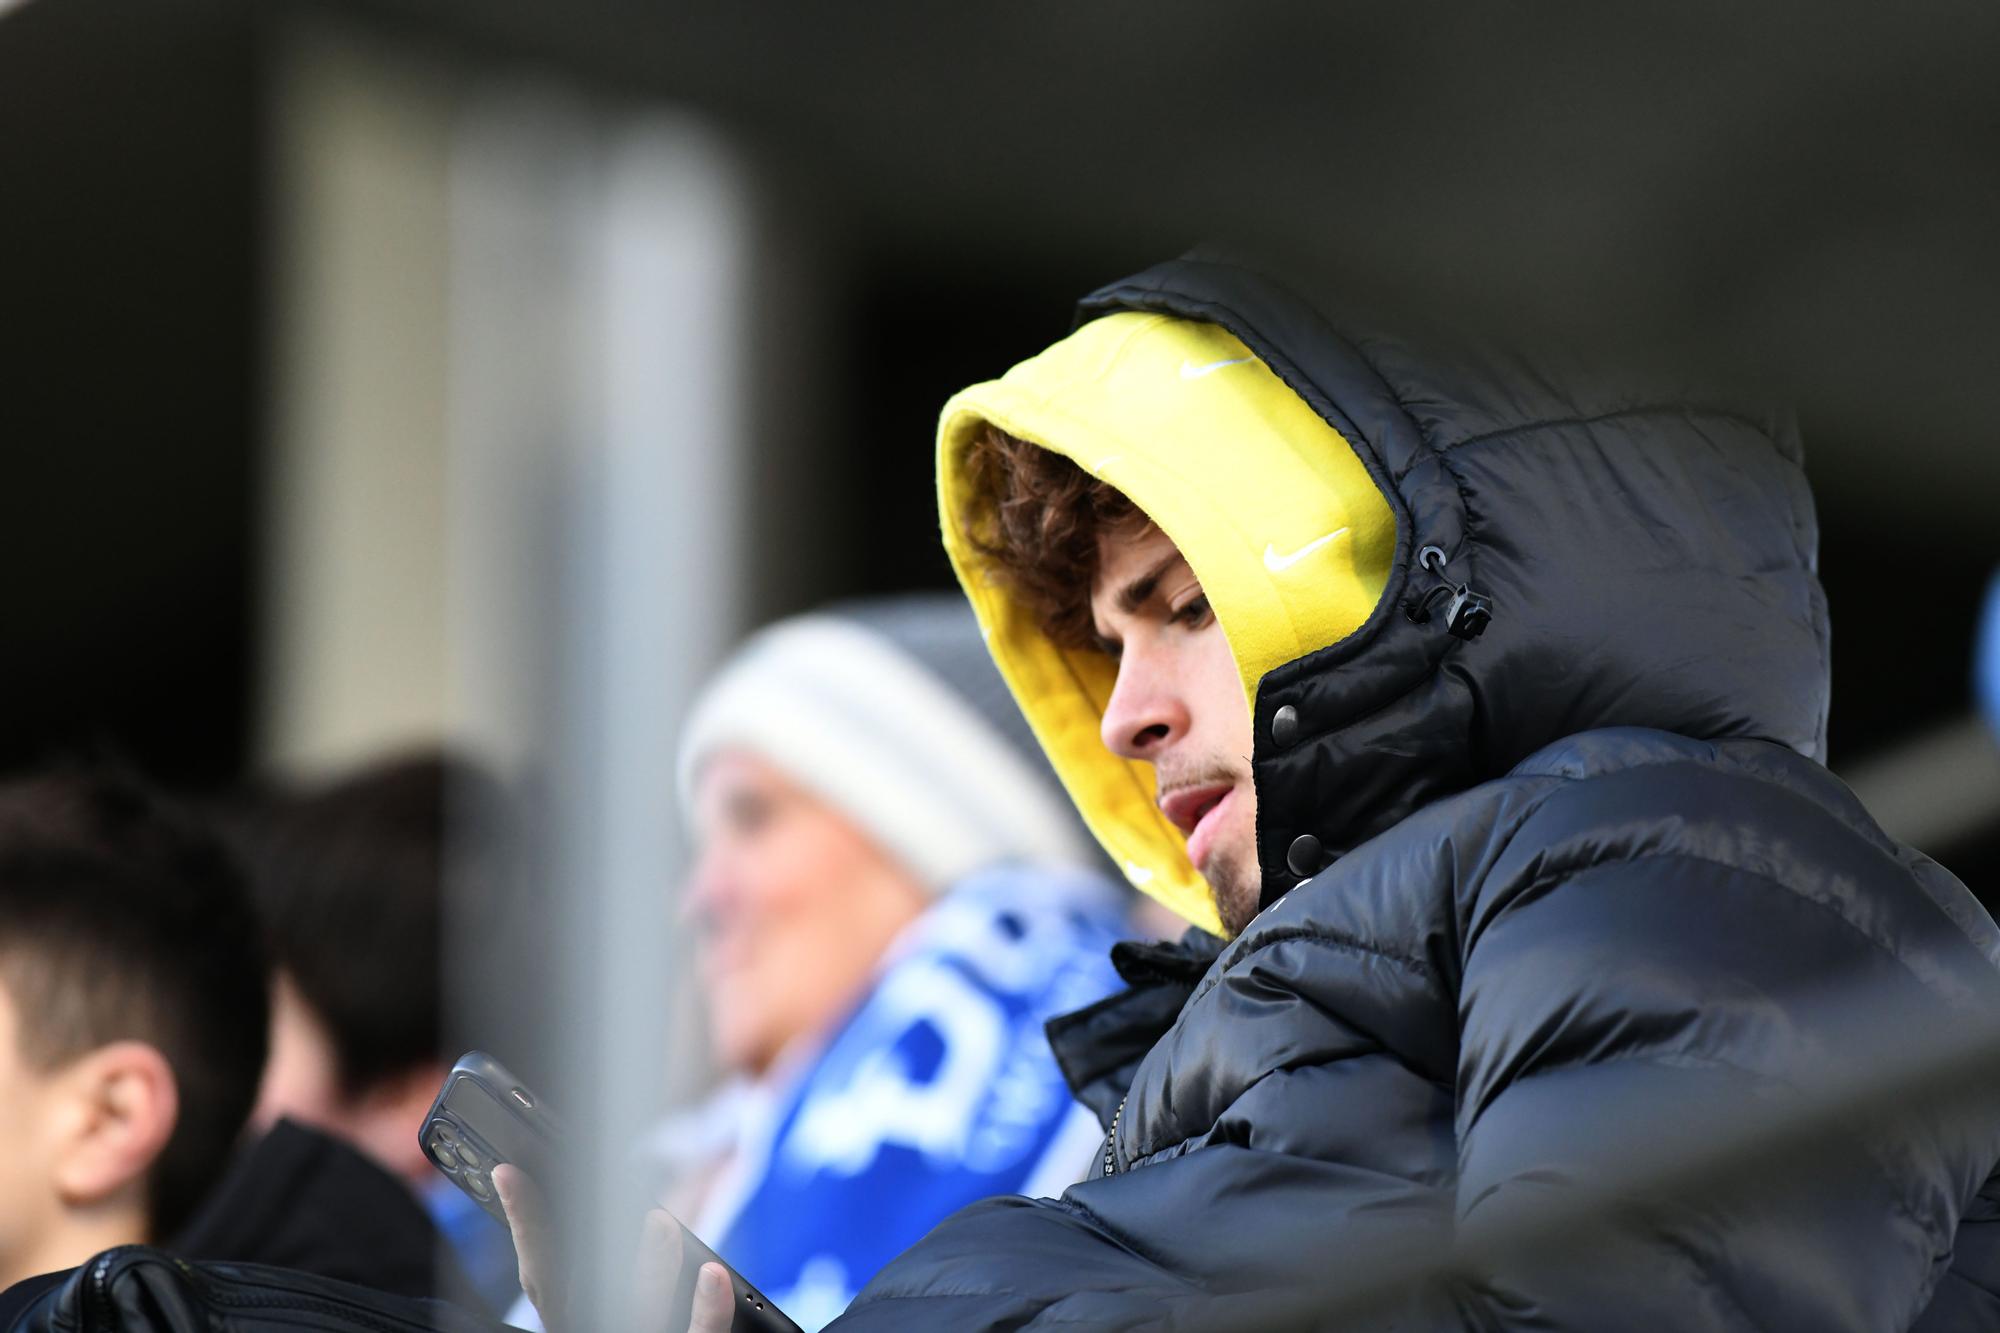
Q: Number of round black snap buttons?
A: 2